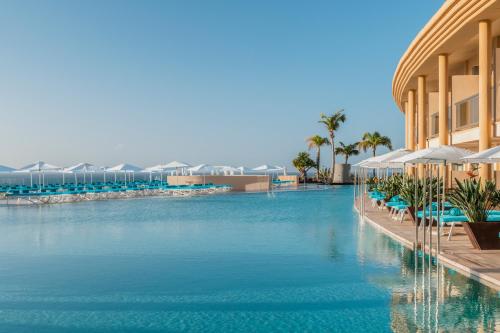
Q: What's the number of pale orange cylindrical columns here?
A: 5